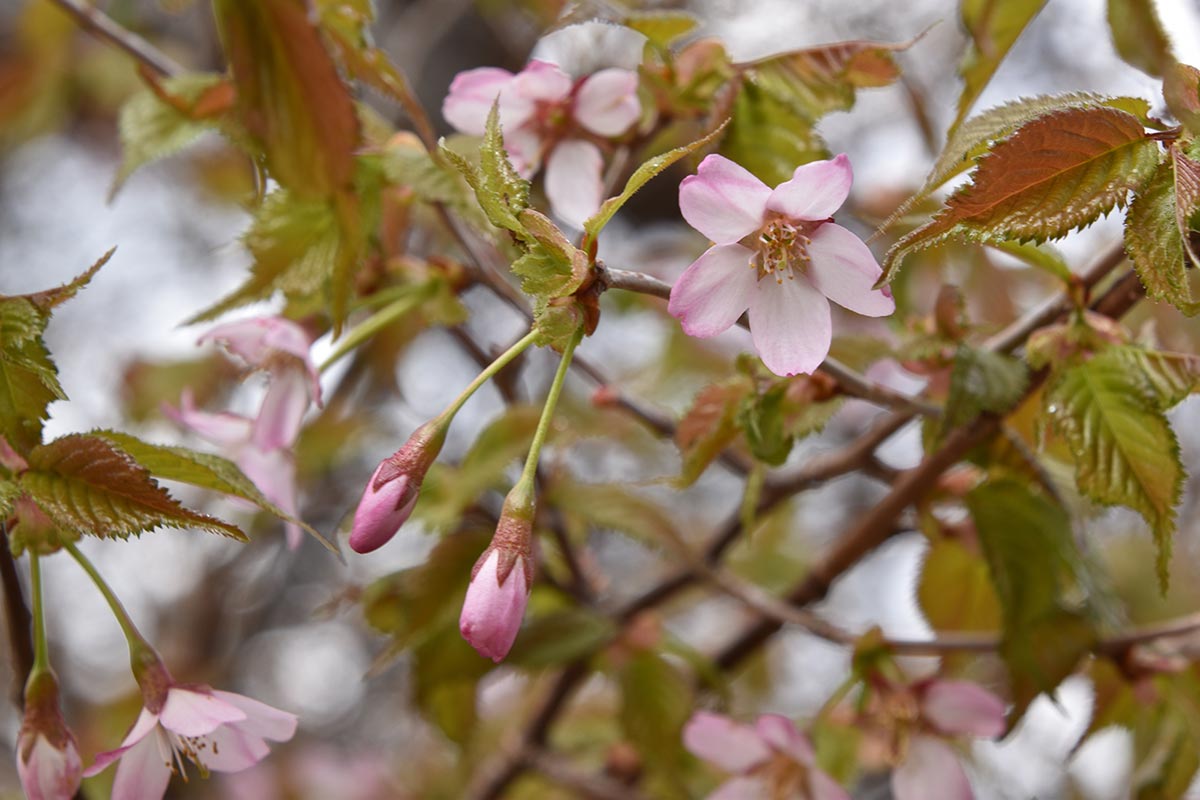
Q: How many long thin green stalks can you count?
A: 5